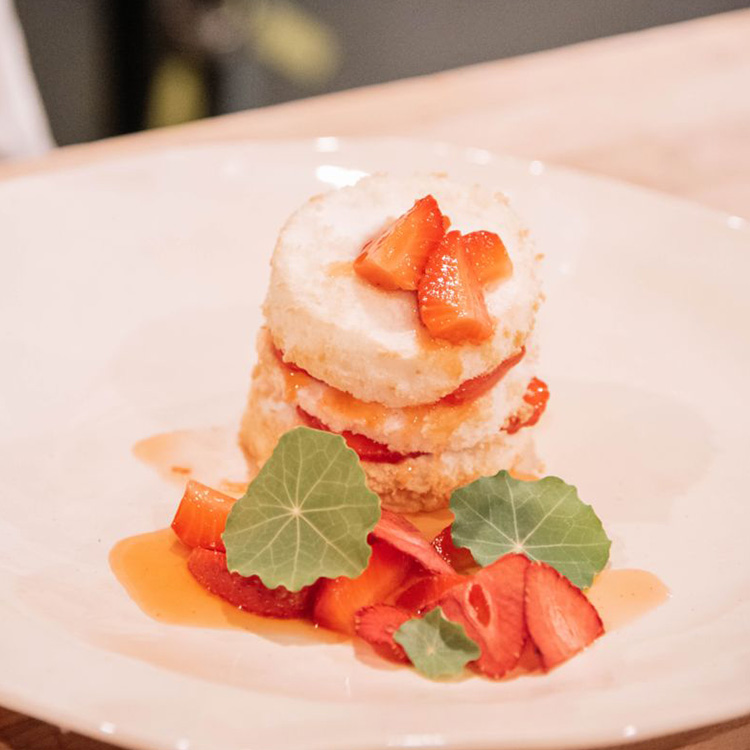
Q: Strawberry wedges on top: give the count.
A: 3